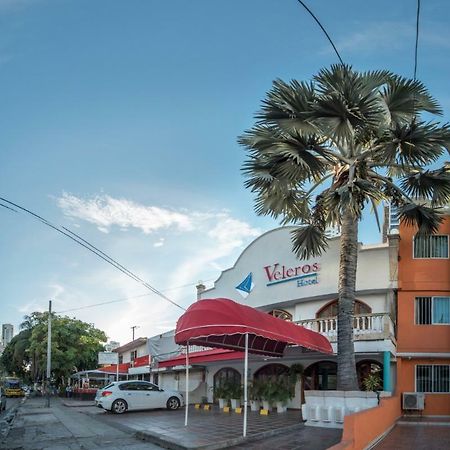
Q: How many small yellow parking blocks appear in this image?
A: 5